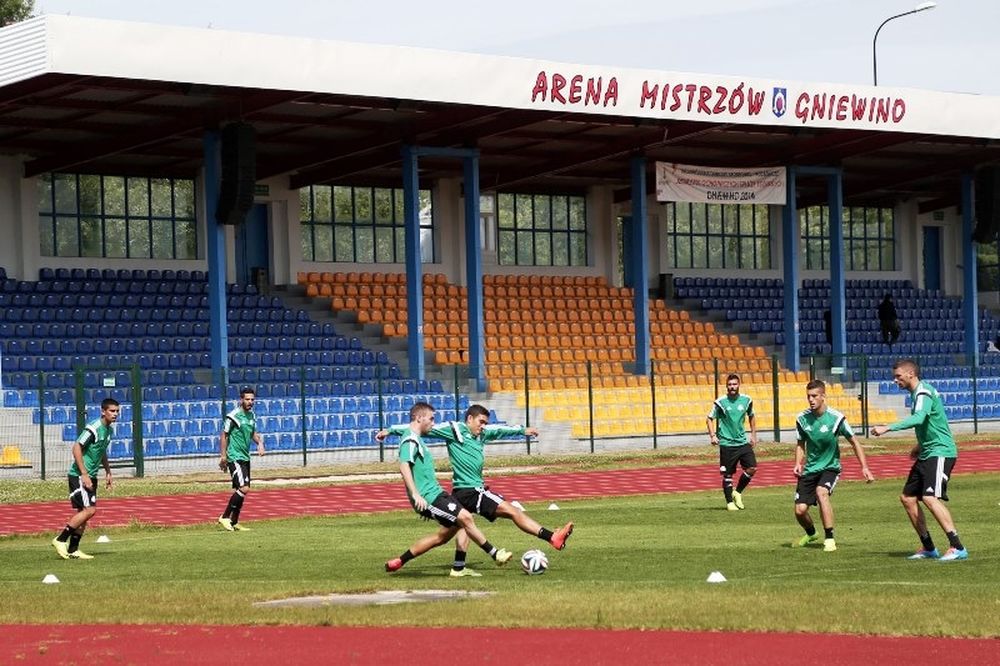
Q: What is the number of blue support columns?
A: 7